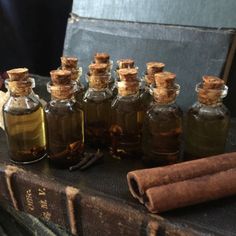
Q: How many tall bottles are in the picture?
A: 10